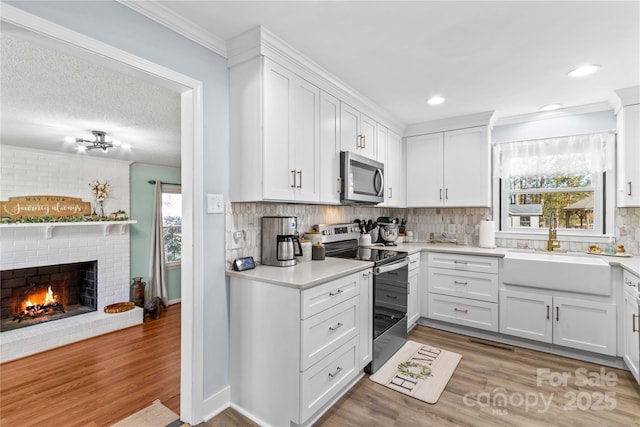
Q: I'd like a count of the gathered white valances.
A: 1